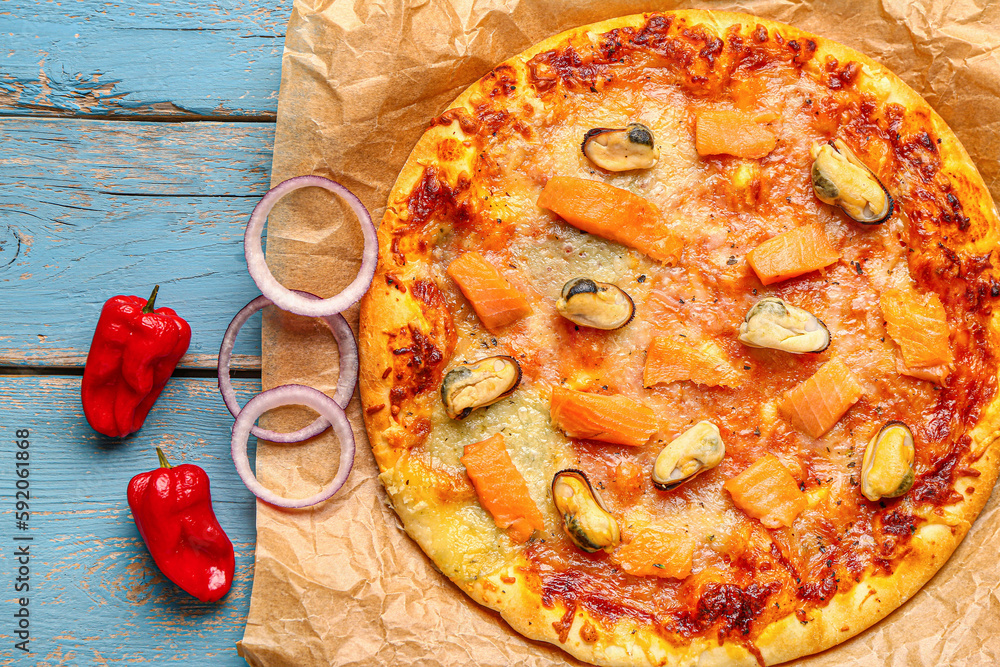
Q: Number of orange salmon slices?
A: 11